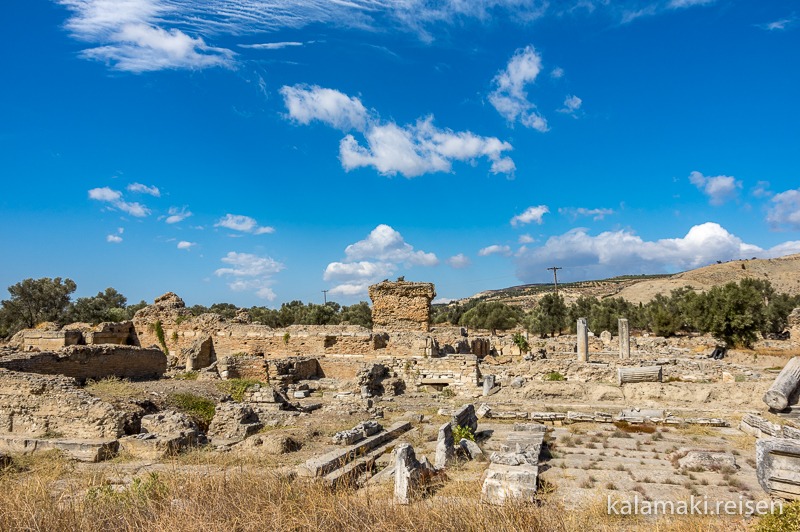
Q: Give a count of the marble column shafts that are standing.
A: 2